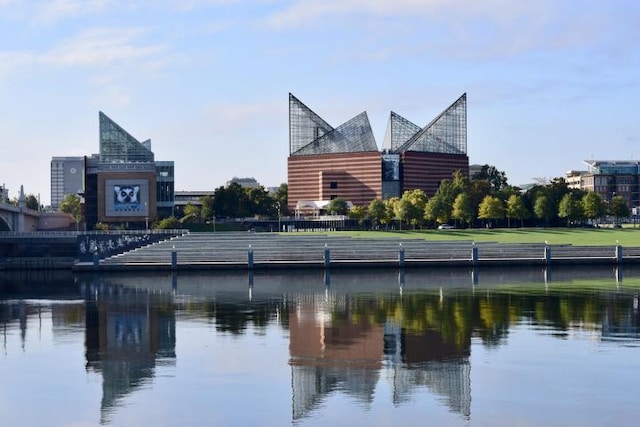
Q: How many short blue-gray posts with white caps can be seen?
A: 8